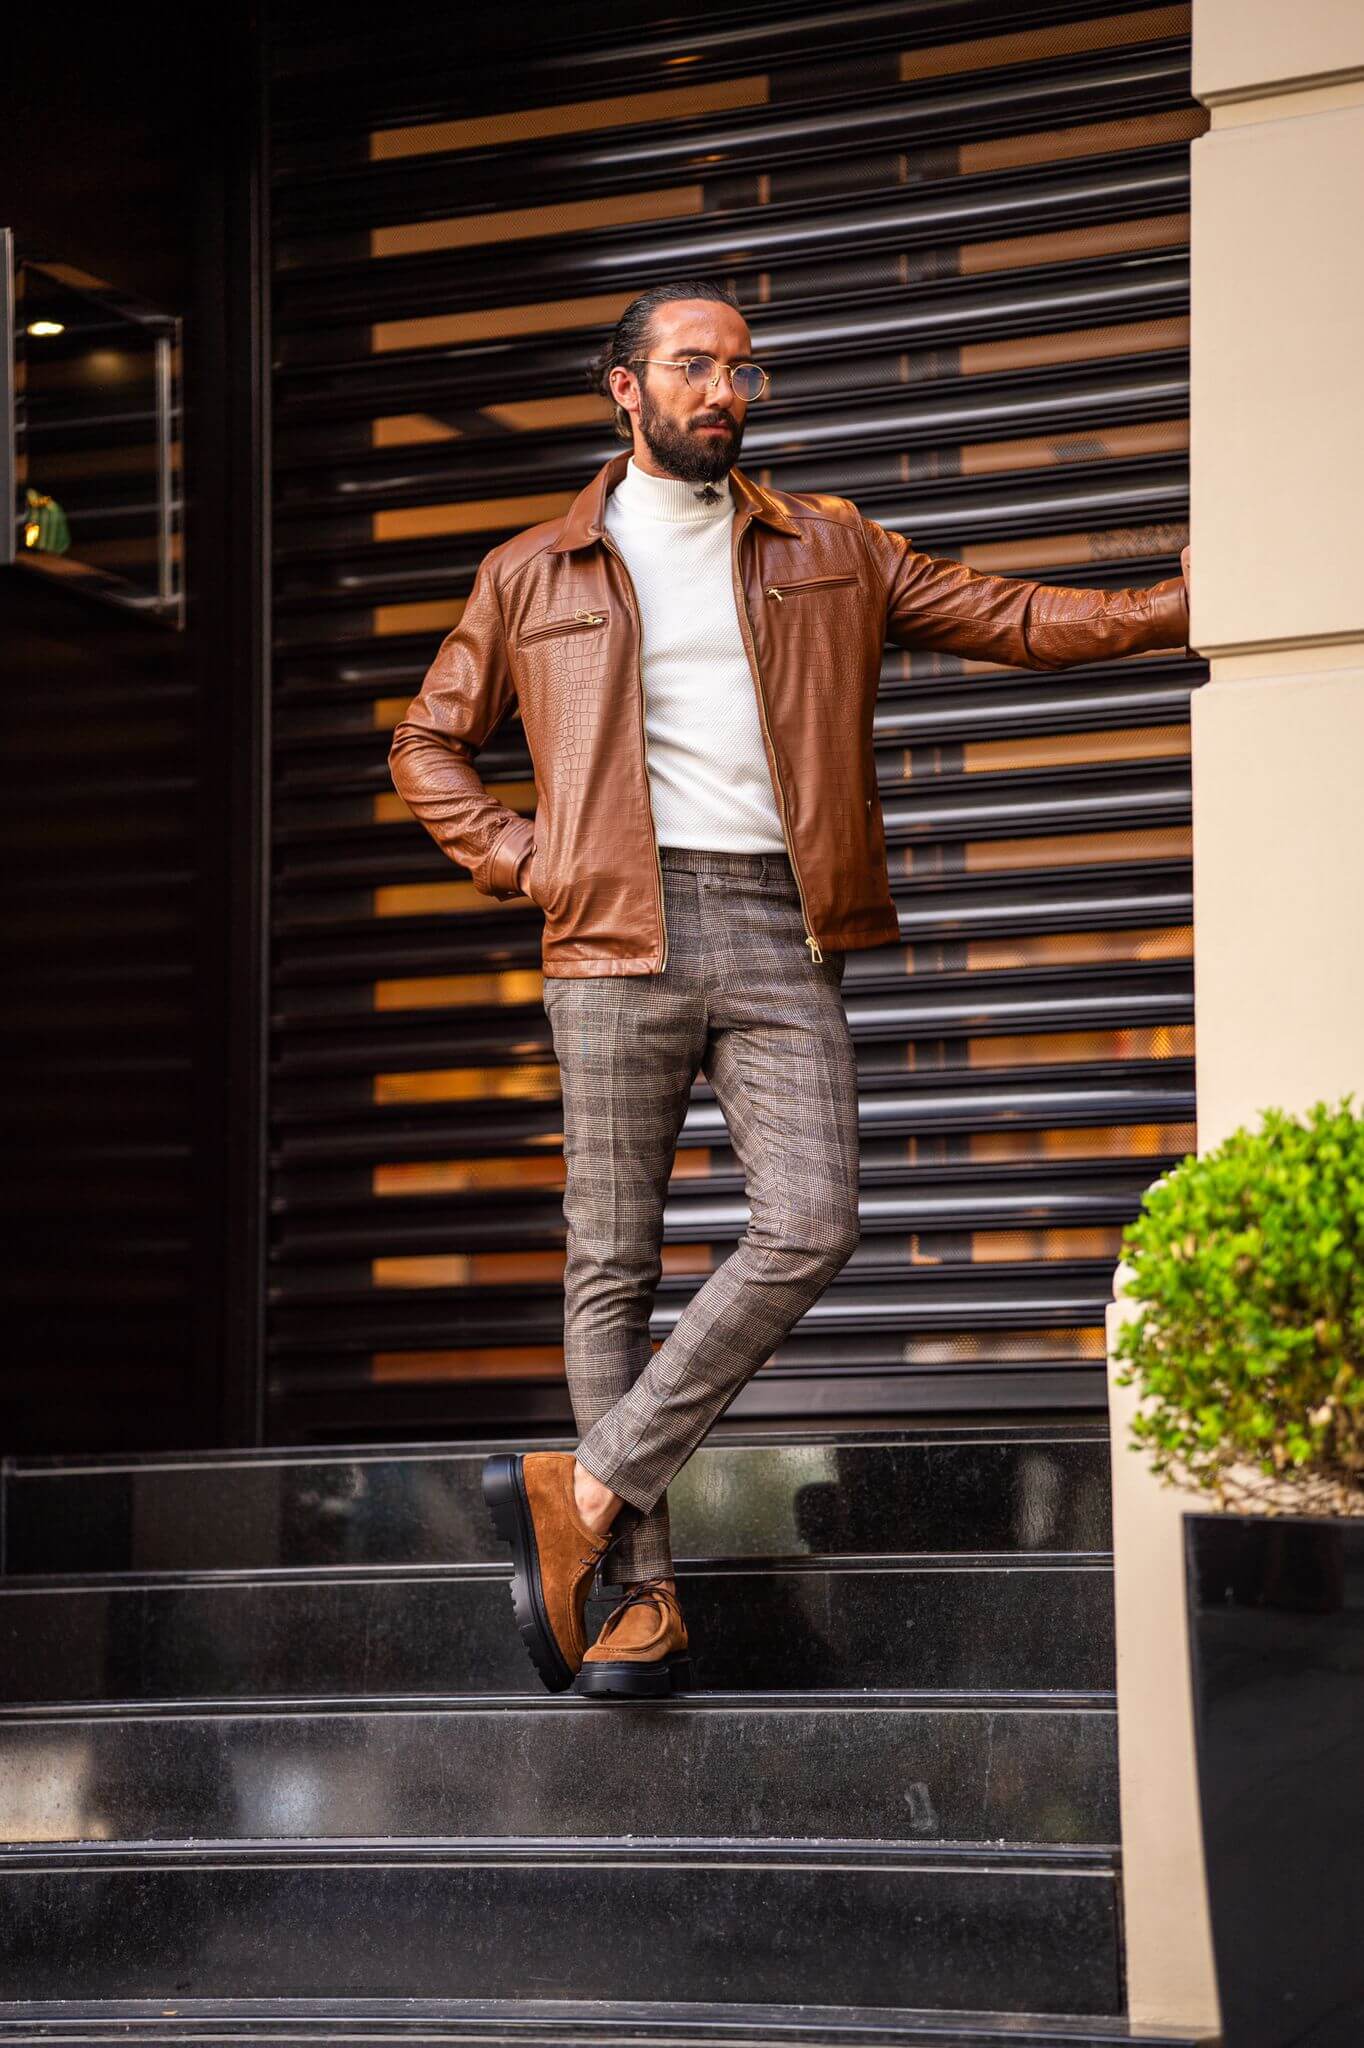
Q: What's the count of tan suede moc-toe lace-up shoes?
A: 2